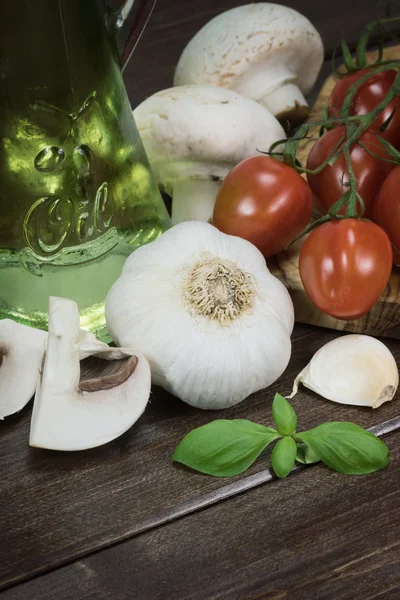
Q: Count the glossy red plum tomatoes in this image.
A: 5